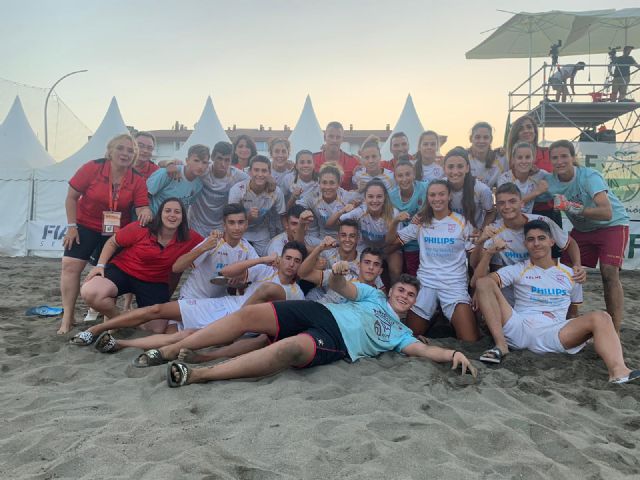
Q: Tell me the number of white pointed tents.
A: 5